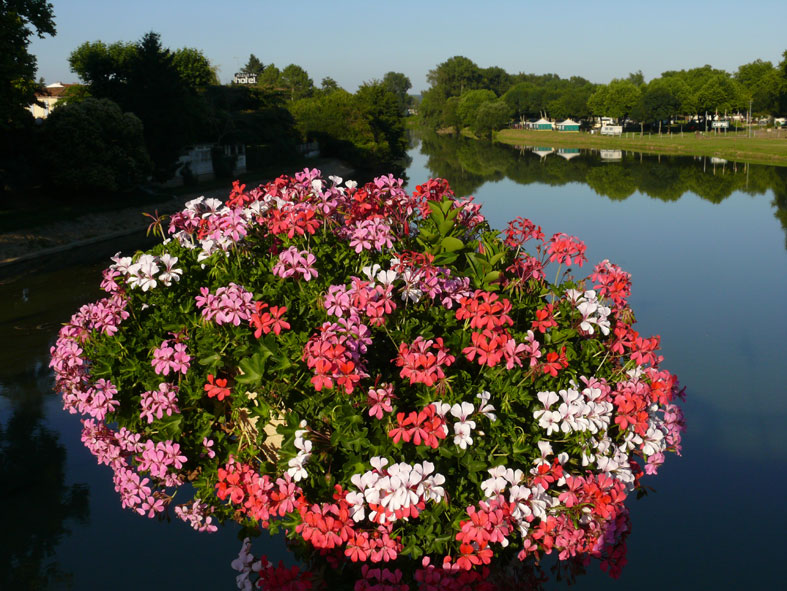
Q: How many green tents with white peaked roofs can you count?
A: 2